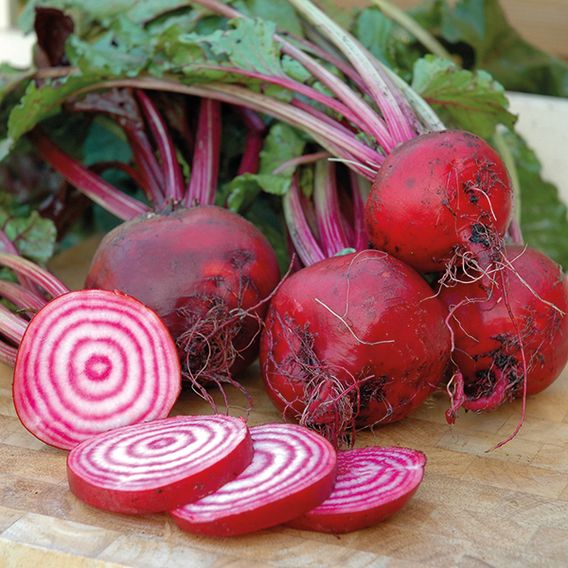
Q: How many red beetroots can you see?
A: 4